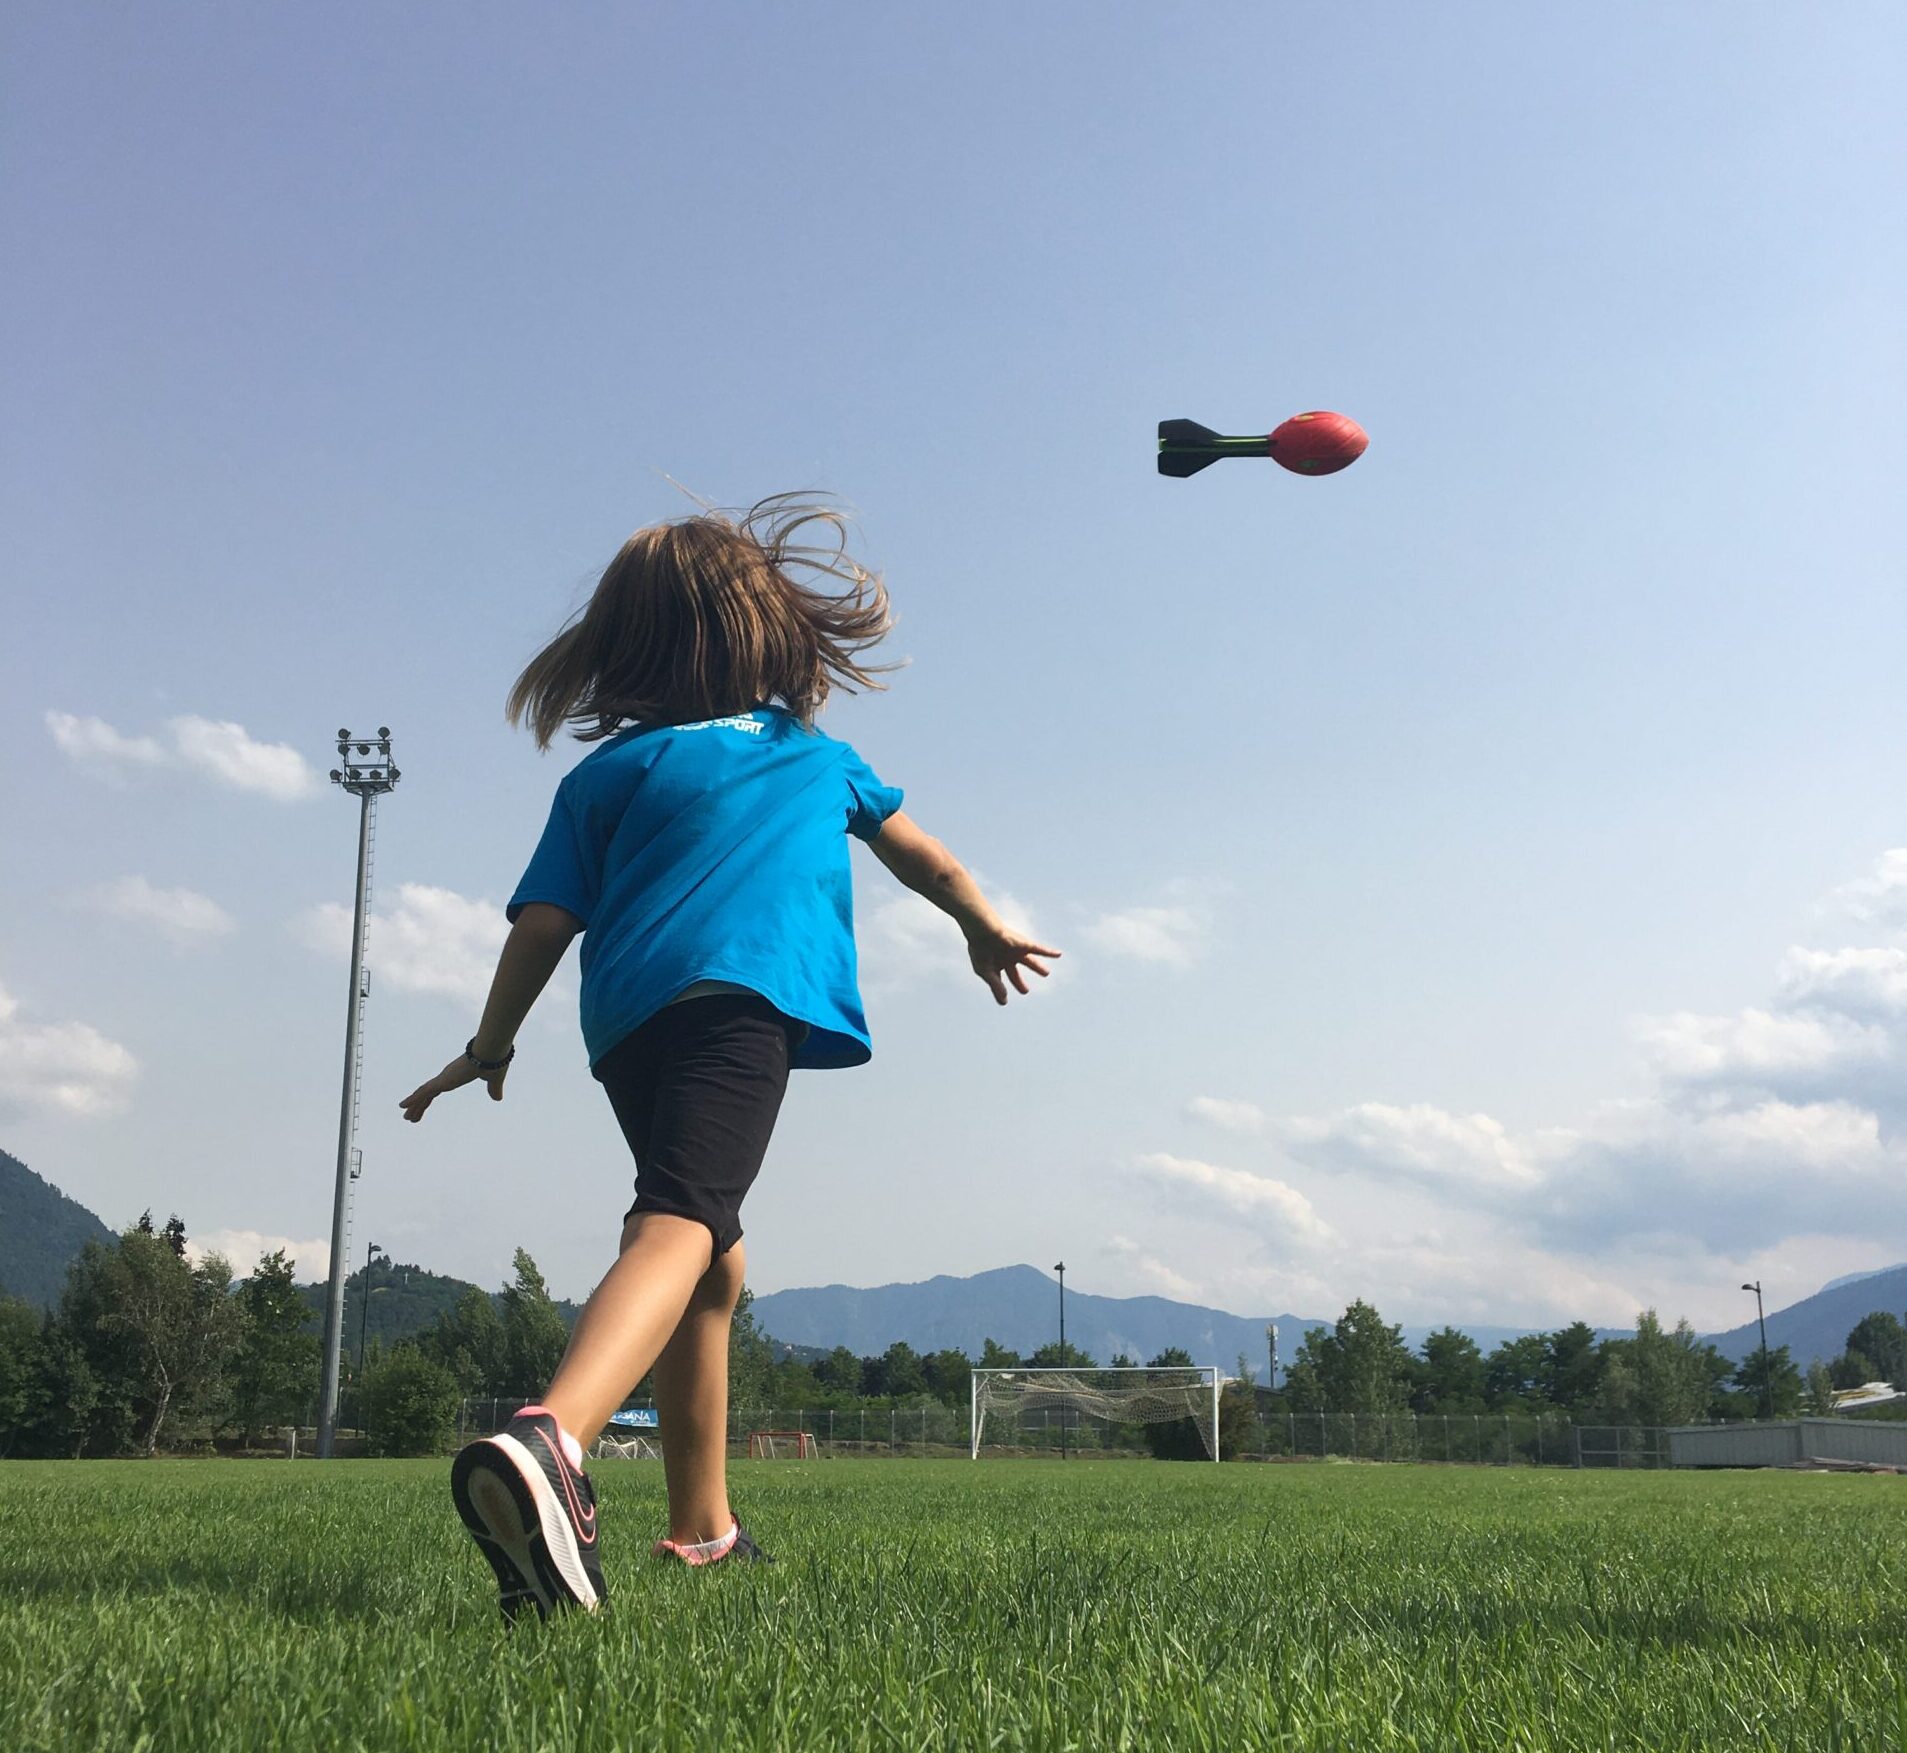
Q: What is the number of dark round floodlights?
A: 9